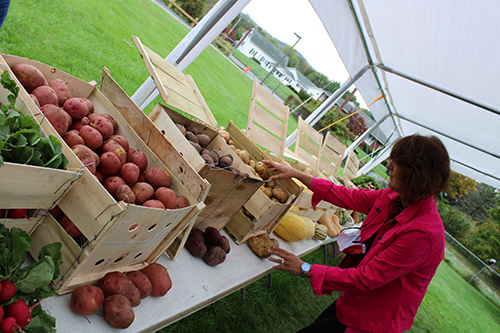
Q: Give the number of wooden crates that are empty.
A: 0